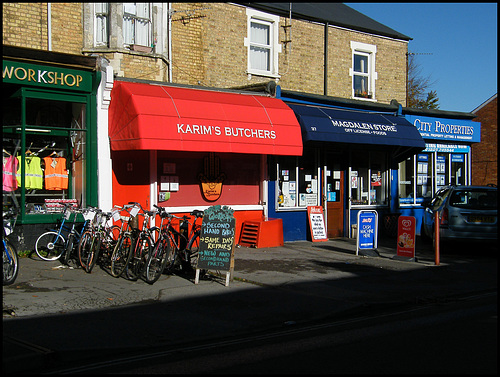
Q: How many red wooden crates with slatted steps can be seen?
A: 1